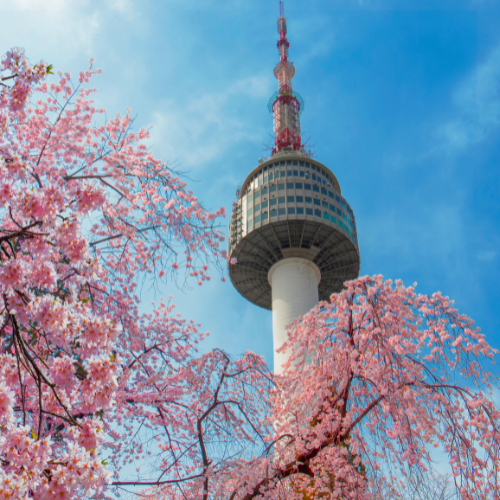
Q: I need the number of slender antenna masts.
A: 1